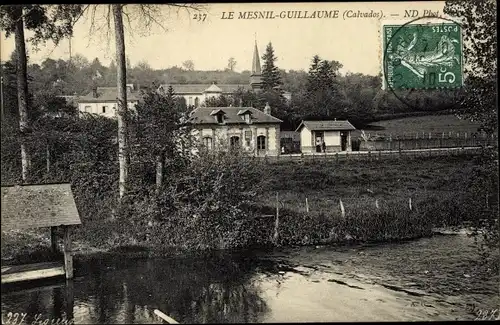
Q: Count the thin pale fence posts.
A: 5